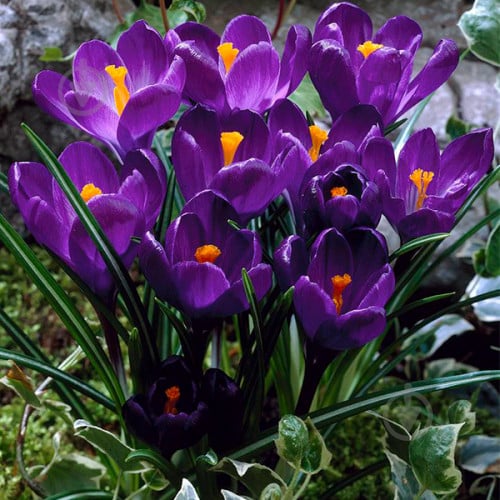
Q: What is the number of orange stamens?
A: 11